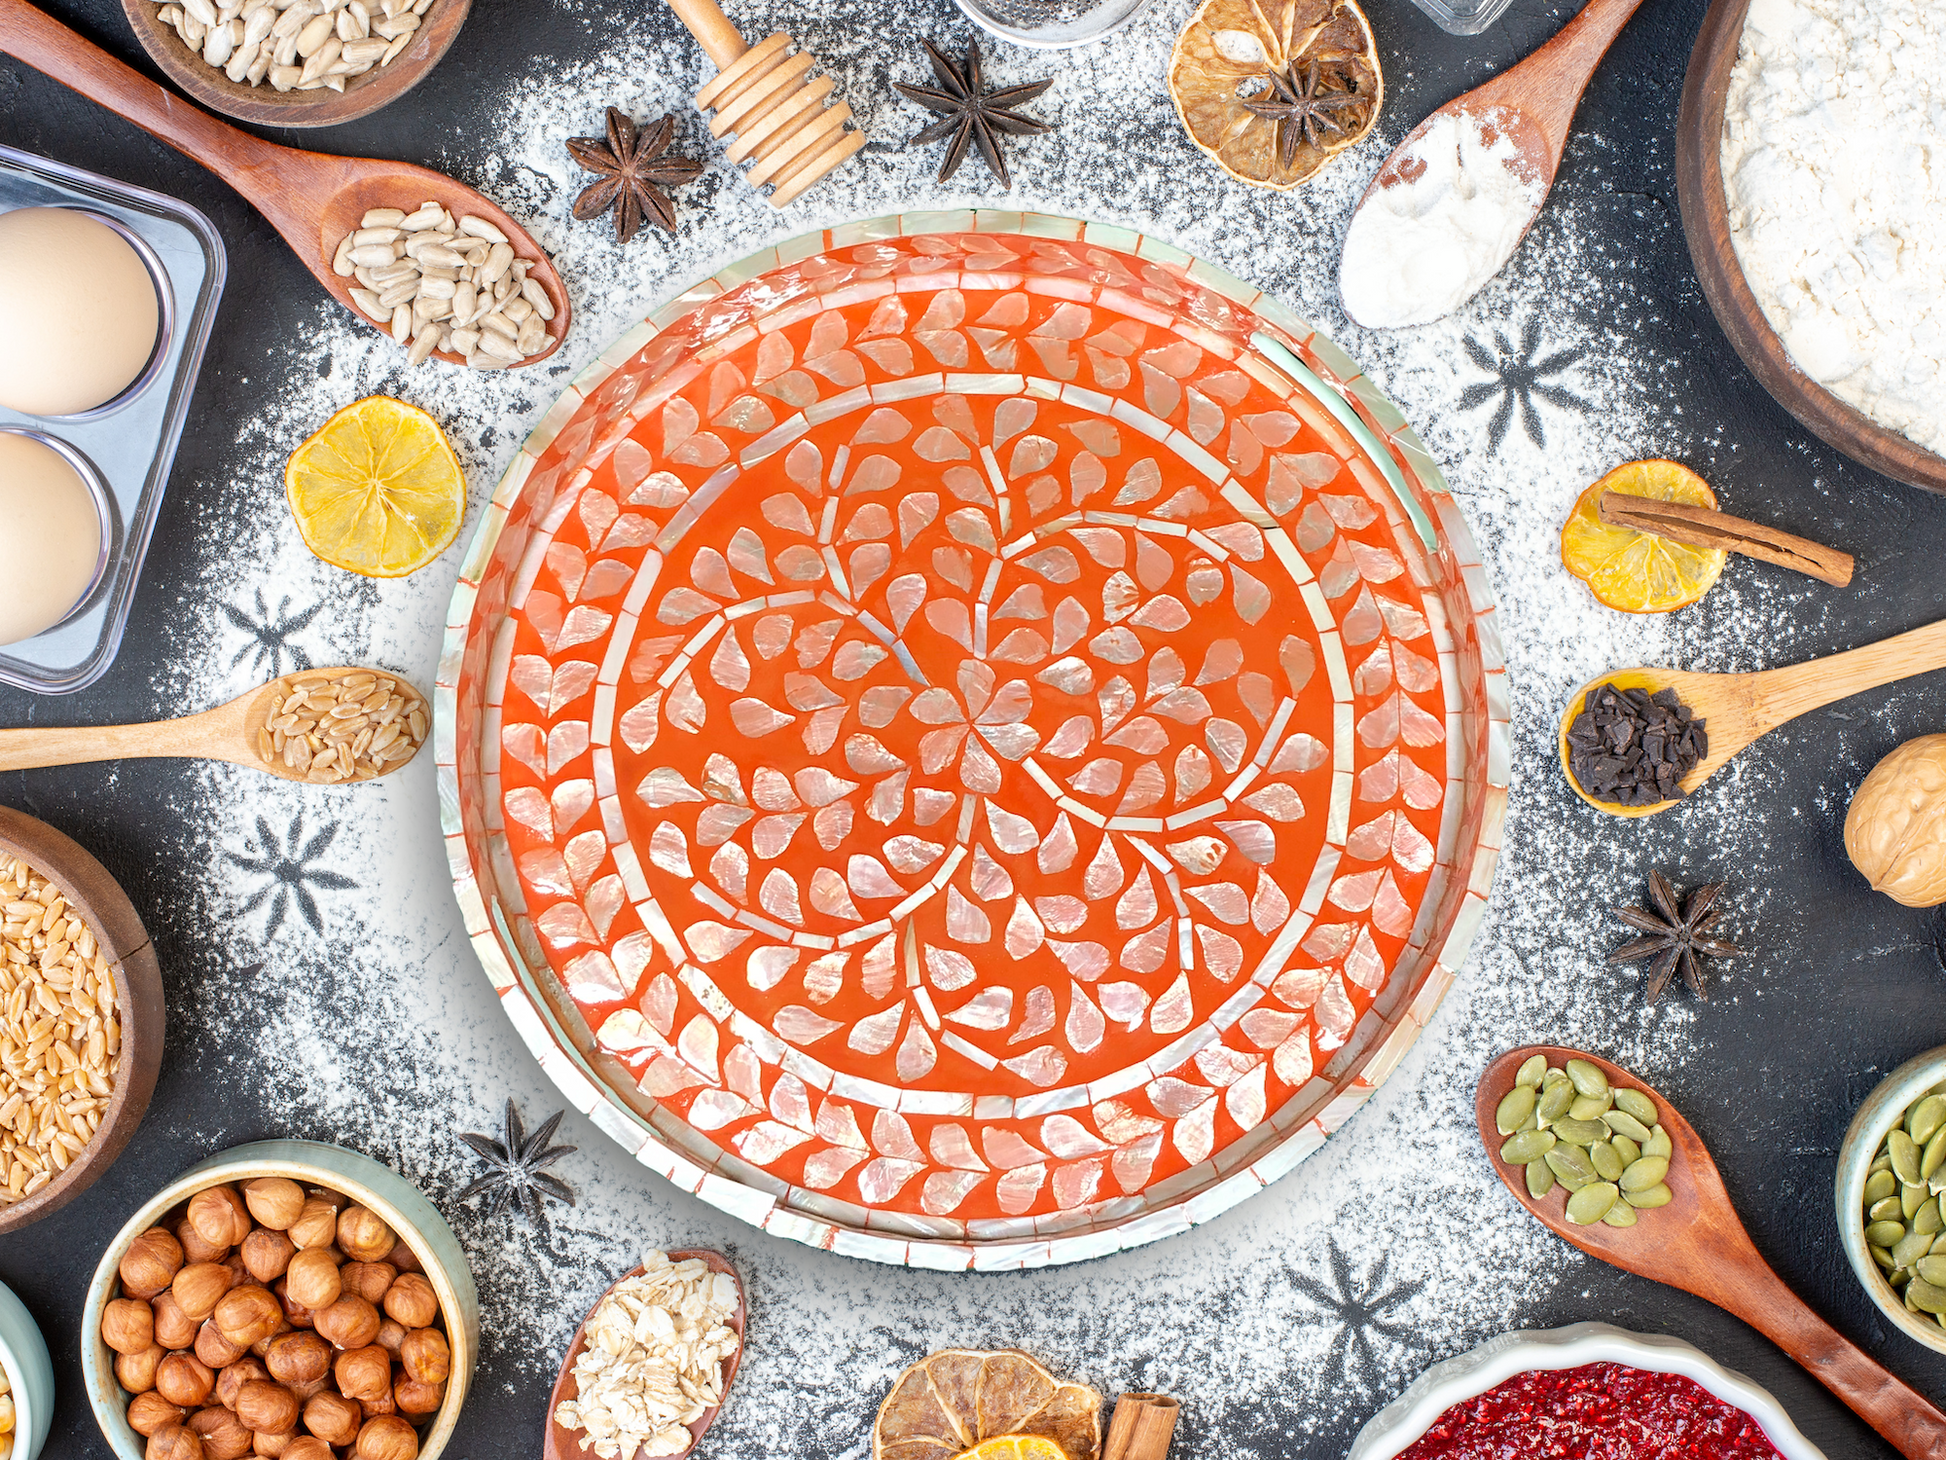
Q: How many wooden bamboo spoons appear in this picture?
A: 6